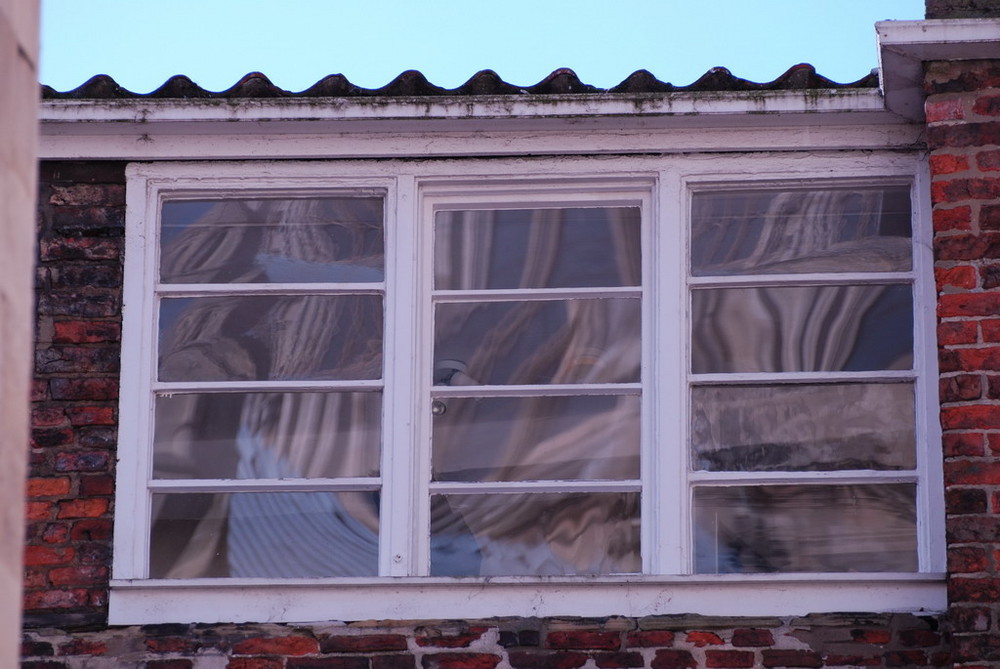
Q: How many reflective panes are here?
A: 12